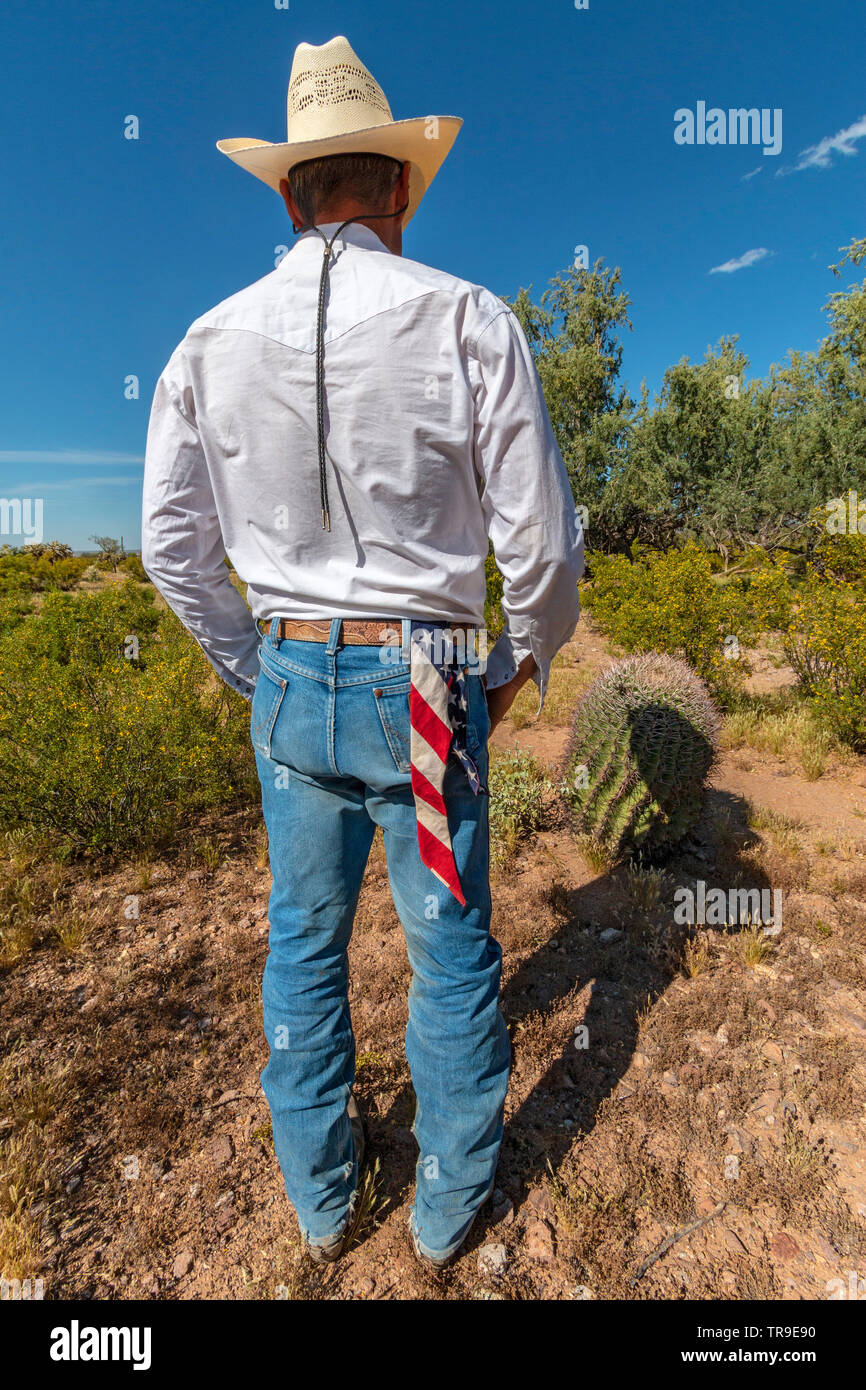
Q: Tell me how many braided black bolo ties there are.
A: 1